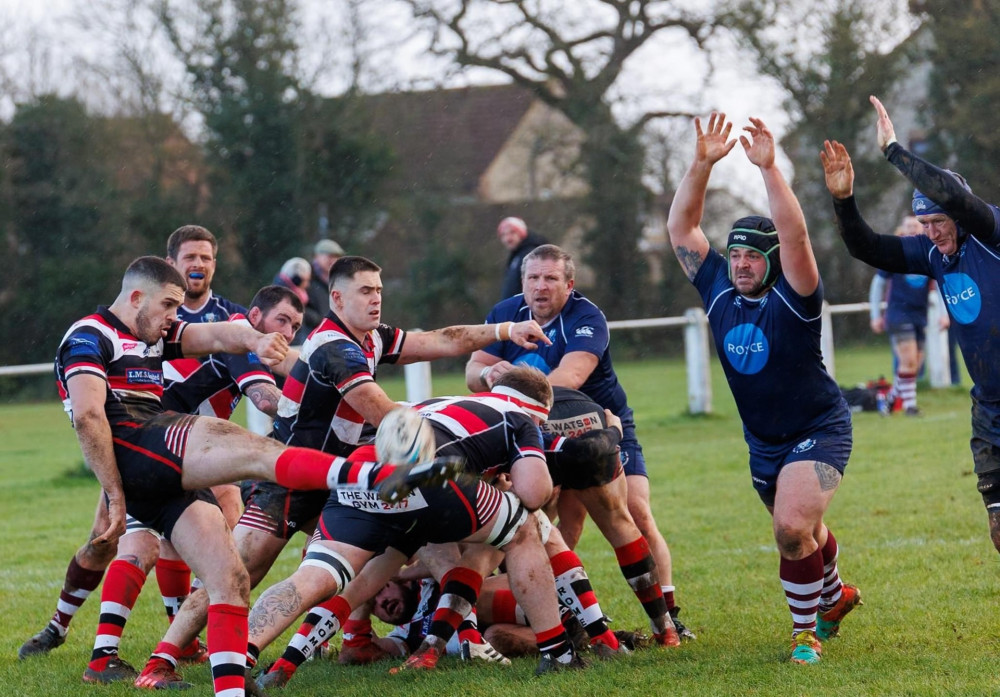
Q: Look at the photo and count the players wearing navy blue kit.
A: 5